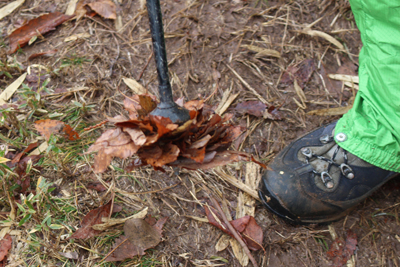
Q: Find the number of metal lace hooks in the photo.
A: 4